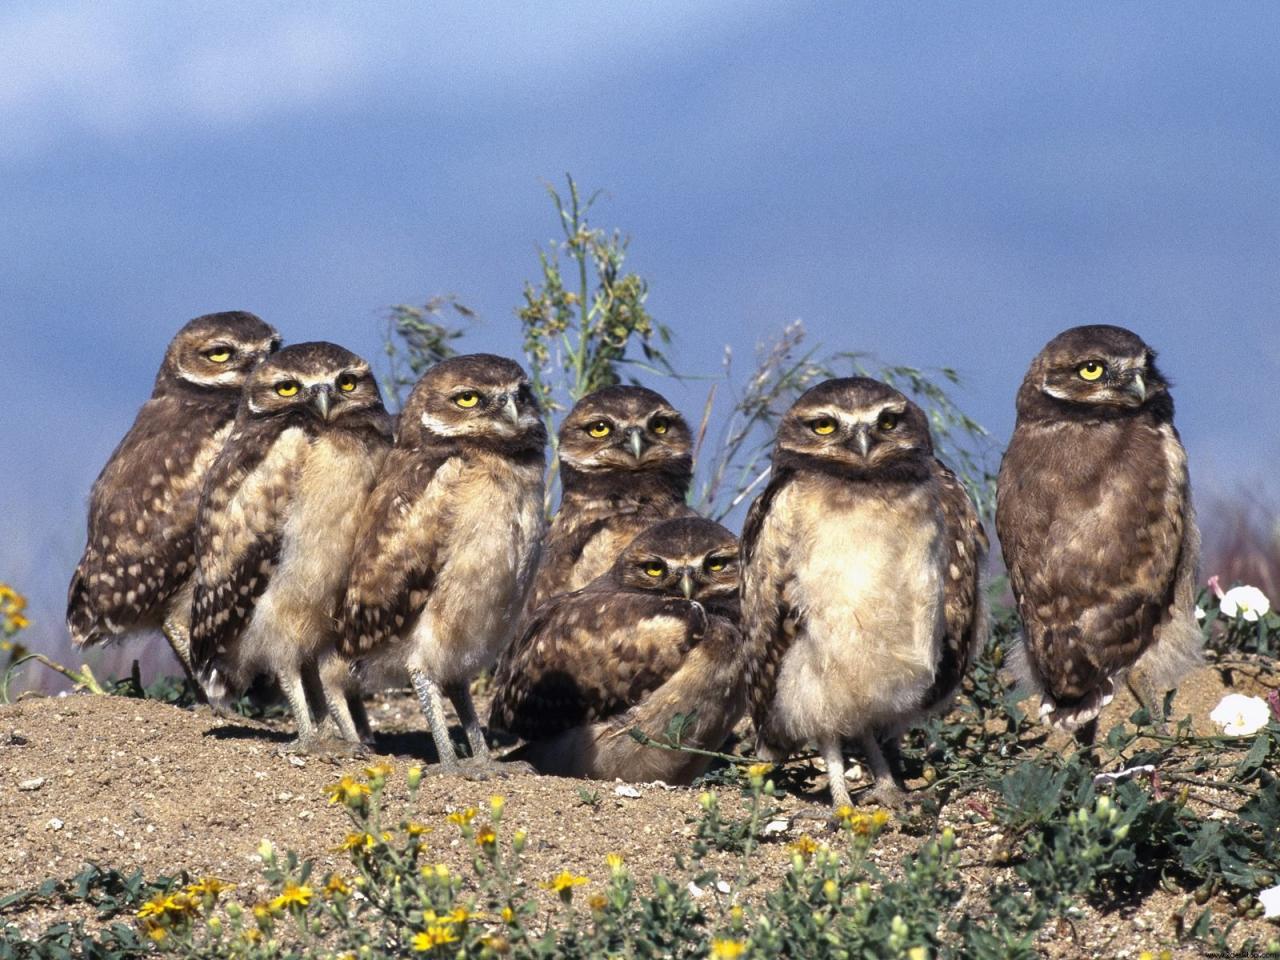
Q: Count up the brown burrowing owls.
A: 7